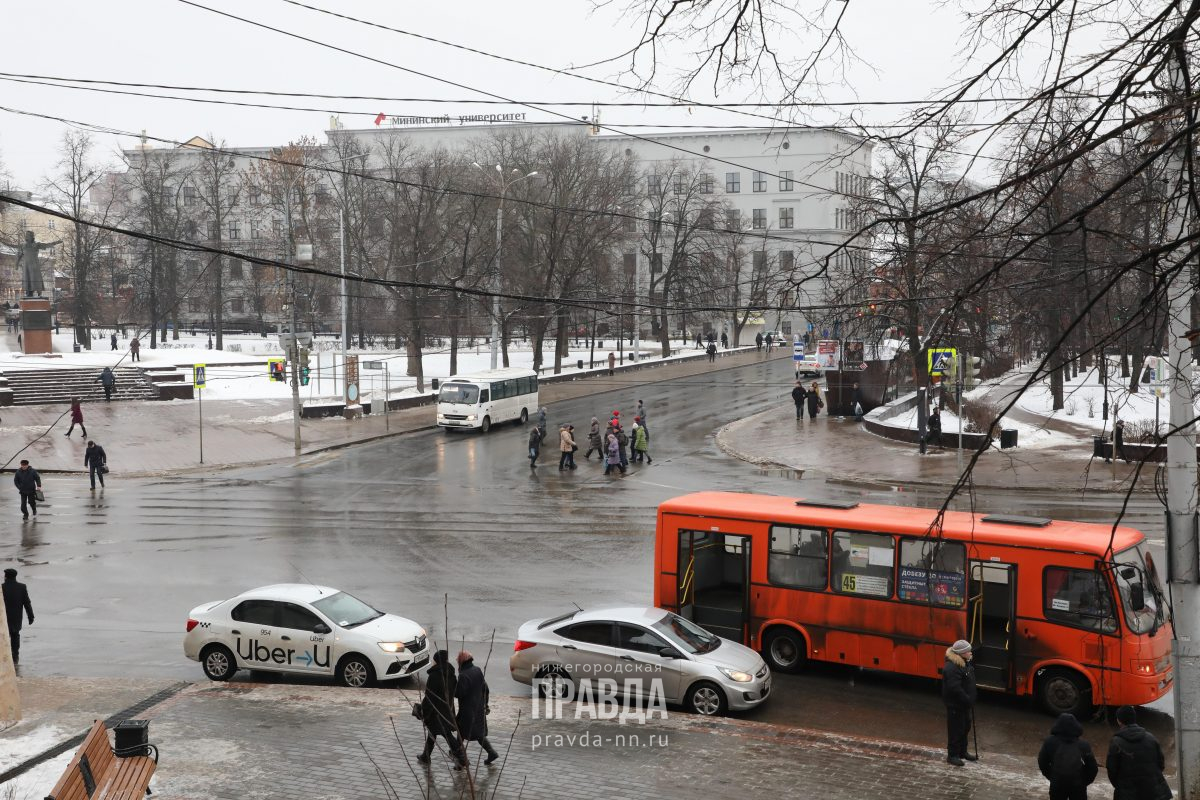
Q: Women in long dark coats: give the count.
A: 2